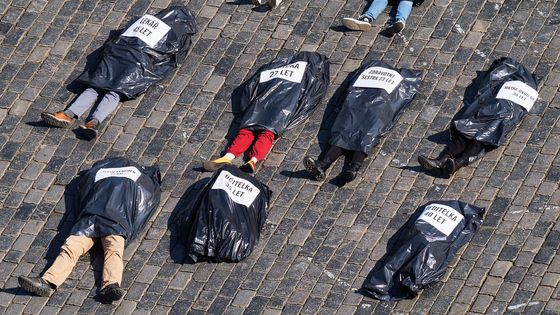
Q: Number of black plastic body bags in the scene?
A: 7